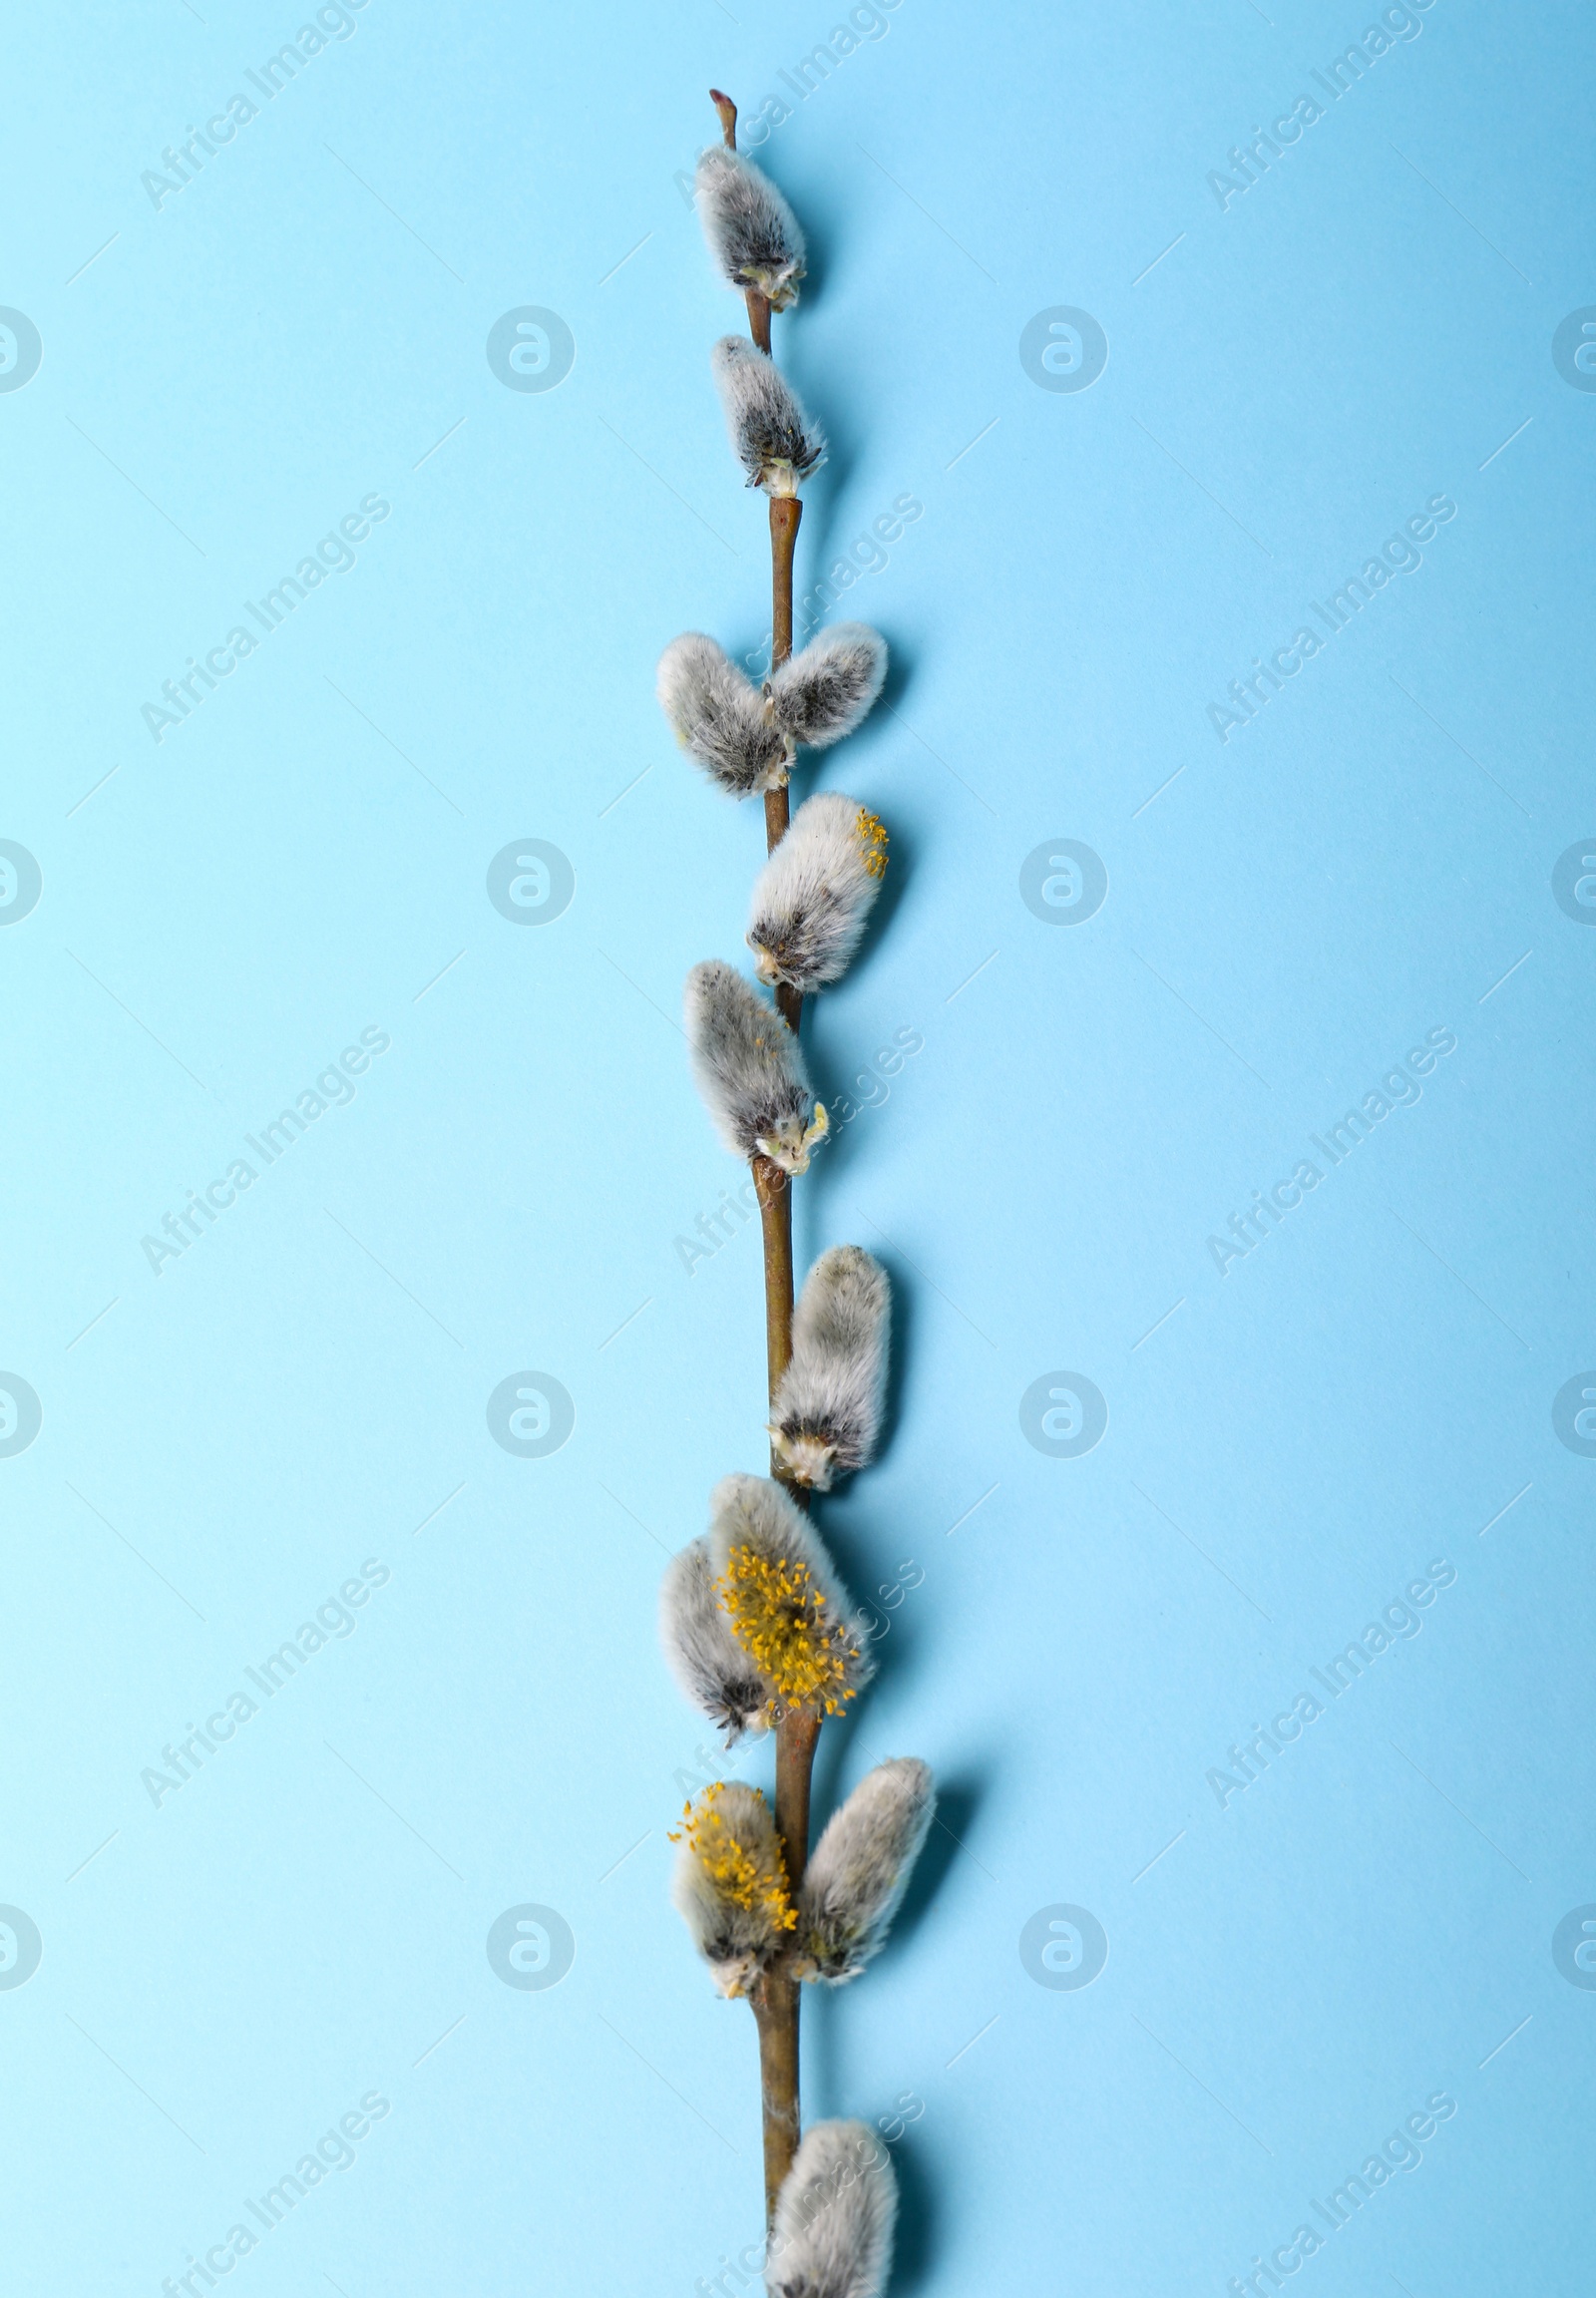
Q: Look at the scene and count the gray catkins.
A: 12